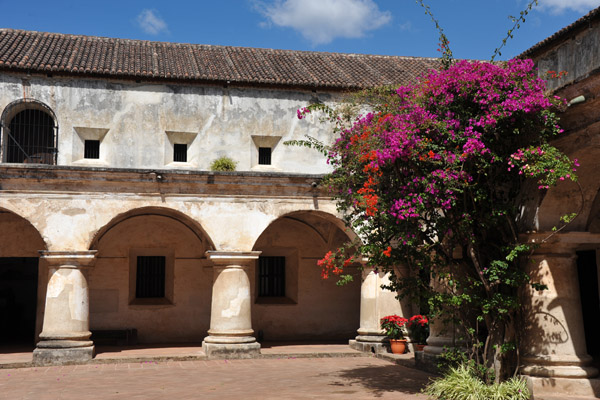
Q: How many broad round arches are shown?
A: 3